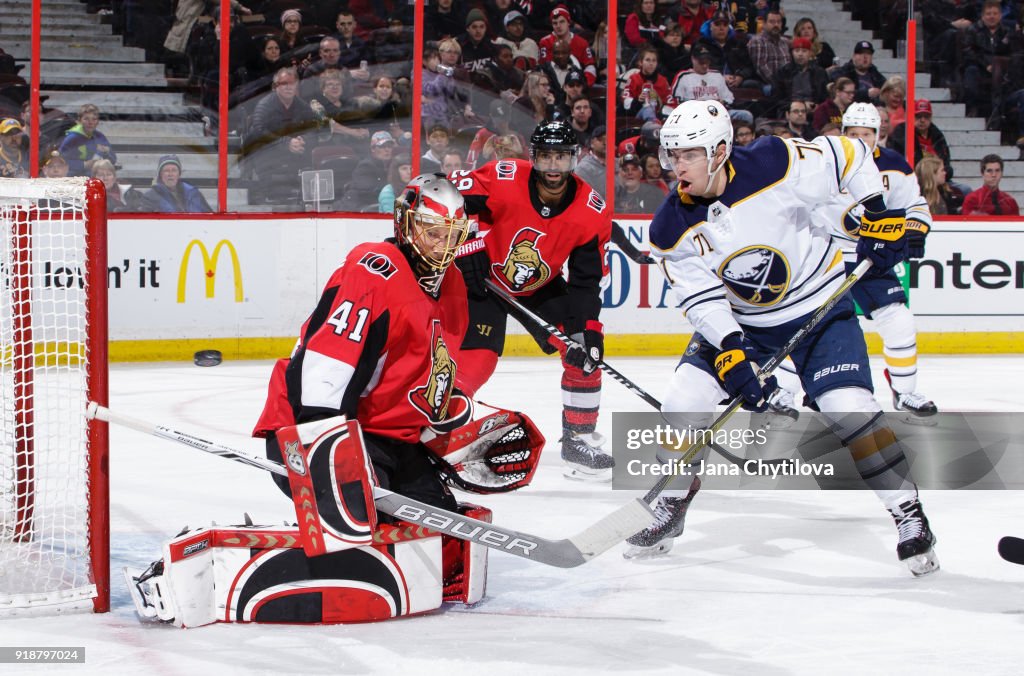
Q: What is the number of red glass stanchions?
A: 5